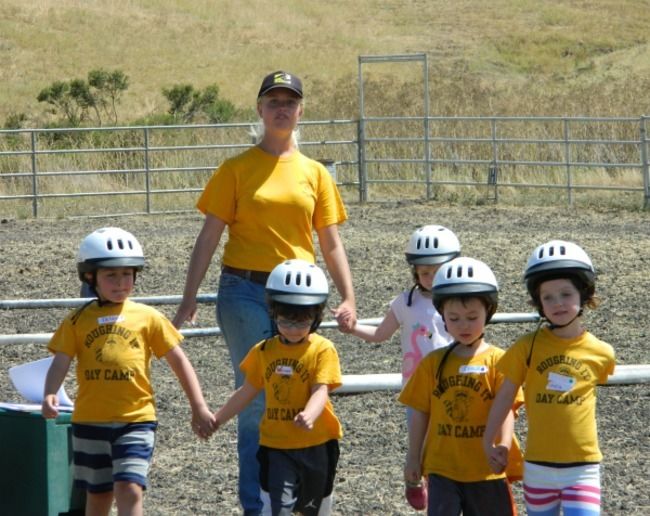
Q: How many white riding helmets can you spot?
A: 5